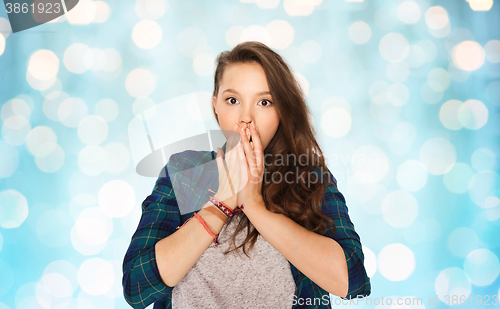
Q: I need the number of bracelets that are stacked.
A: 2